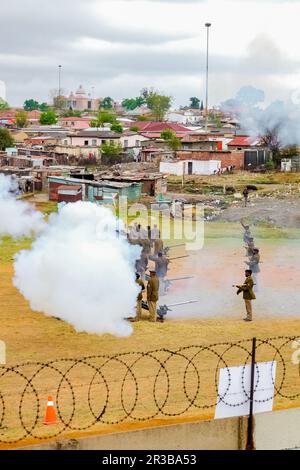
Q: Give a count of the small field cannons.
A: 4